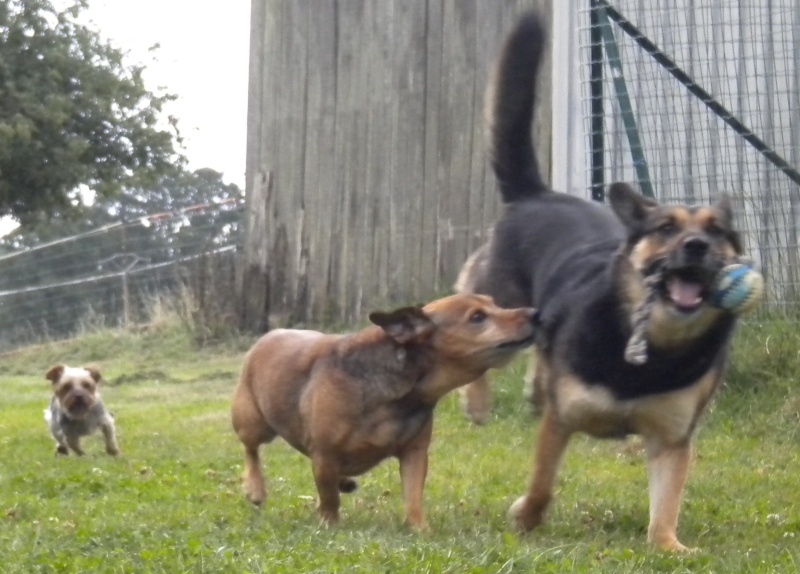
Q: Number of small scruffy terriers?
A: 1